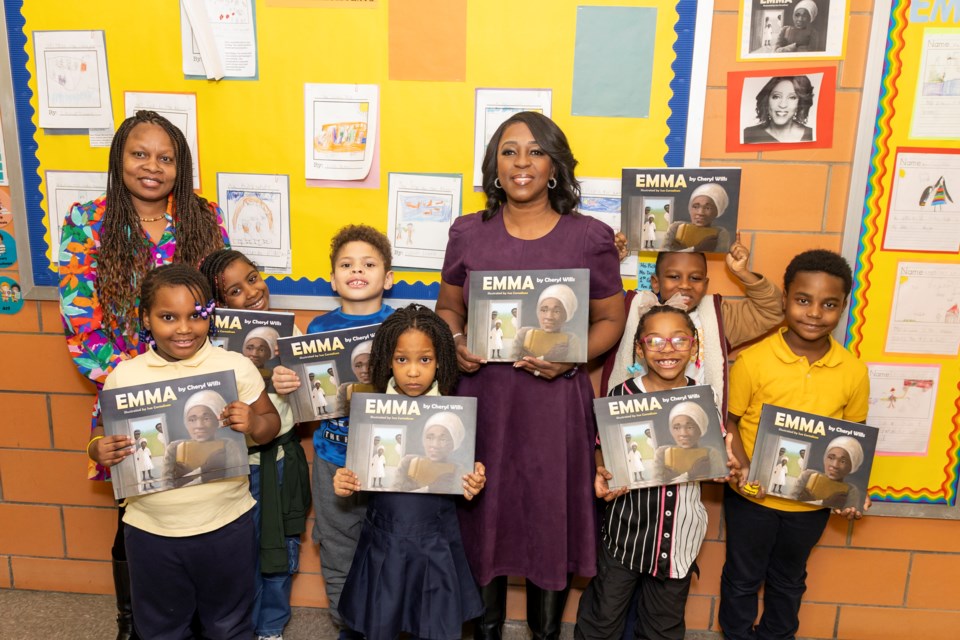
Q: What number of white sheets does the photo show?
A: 13